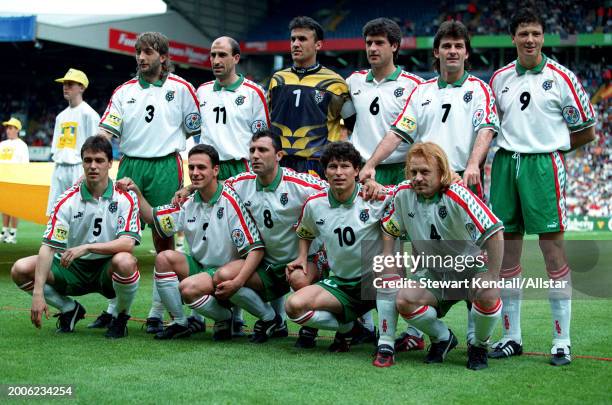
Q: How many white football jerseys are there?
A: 10